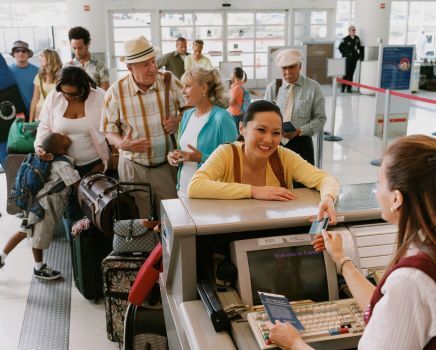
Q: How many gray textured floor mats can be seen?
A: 1